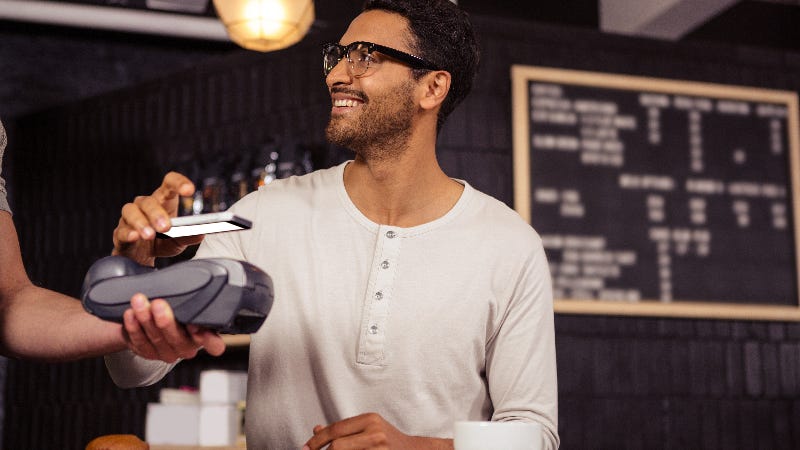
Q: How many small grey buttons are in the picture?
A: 4